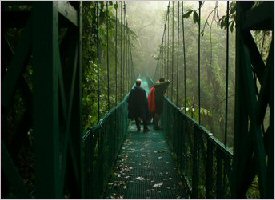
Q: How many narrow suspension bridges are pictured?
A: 1